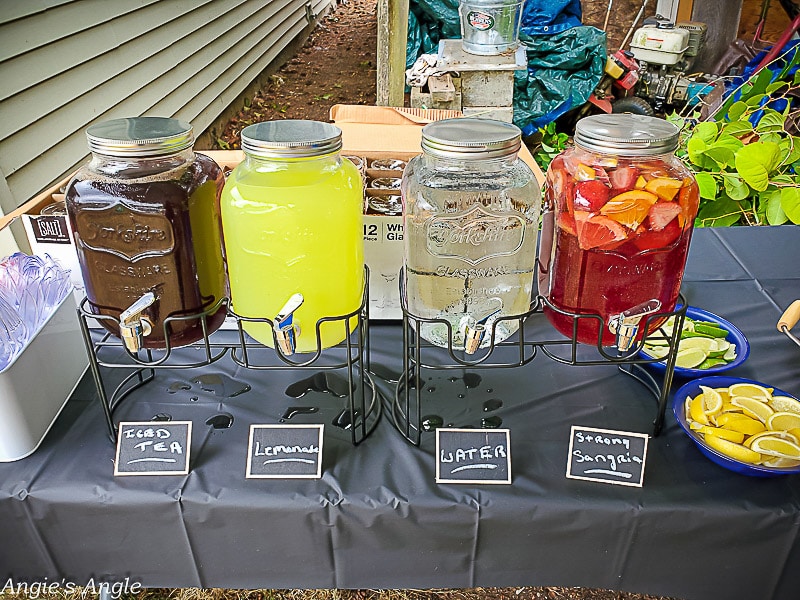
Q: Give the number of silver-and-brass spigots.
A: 4